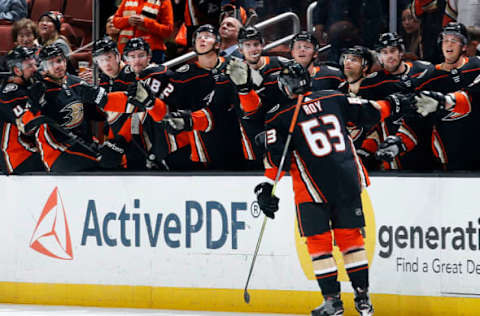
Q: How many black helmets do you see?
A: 11